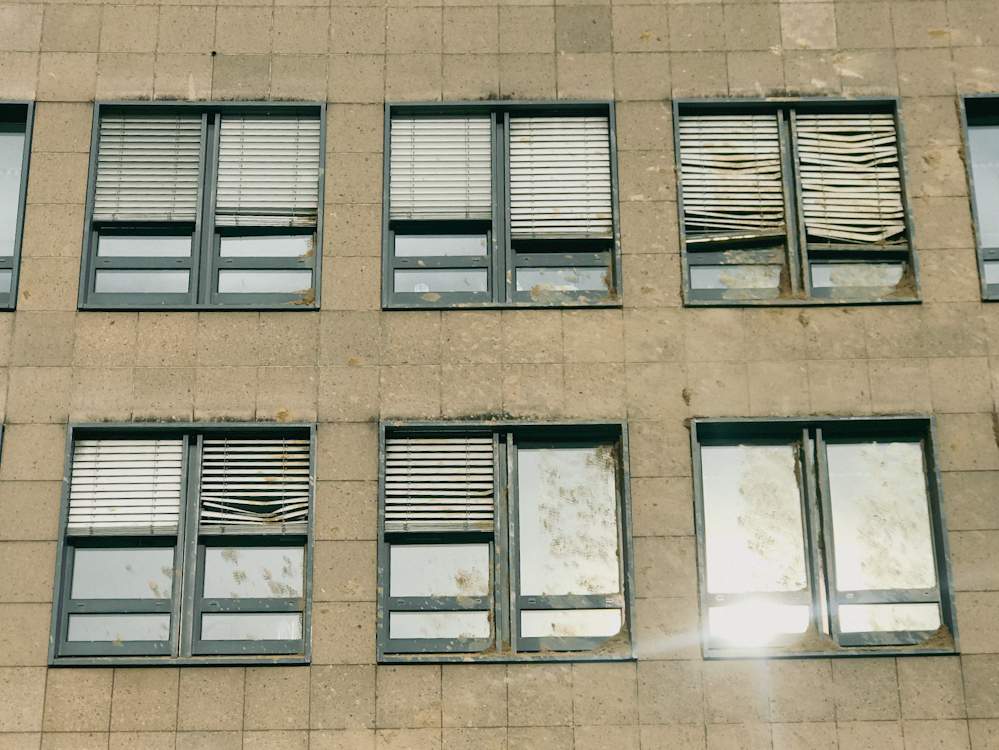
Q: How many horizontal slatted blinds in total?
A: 9